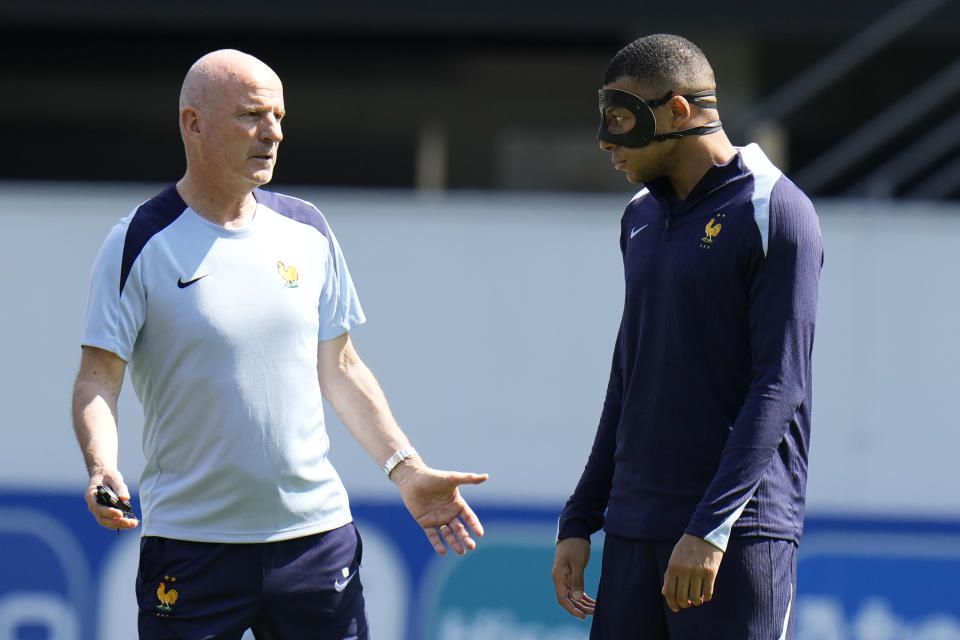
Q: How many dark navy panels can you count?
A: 2